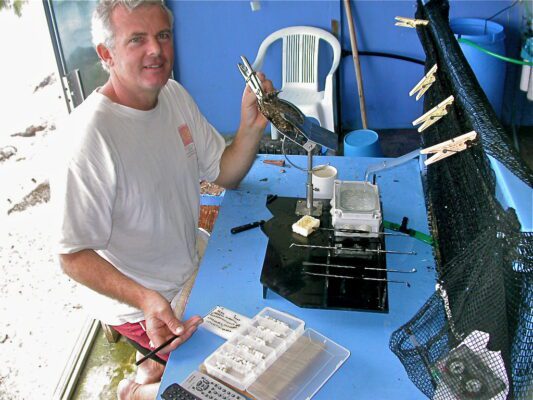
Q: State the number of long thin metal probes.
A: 4